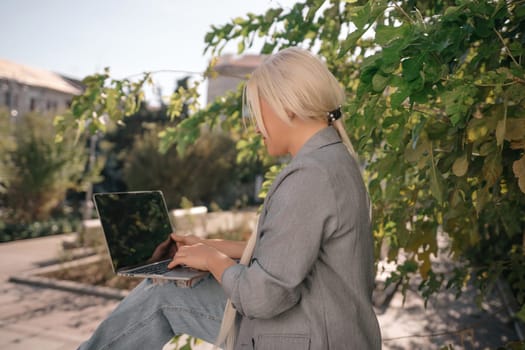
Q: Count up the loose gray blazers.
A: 1